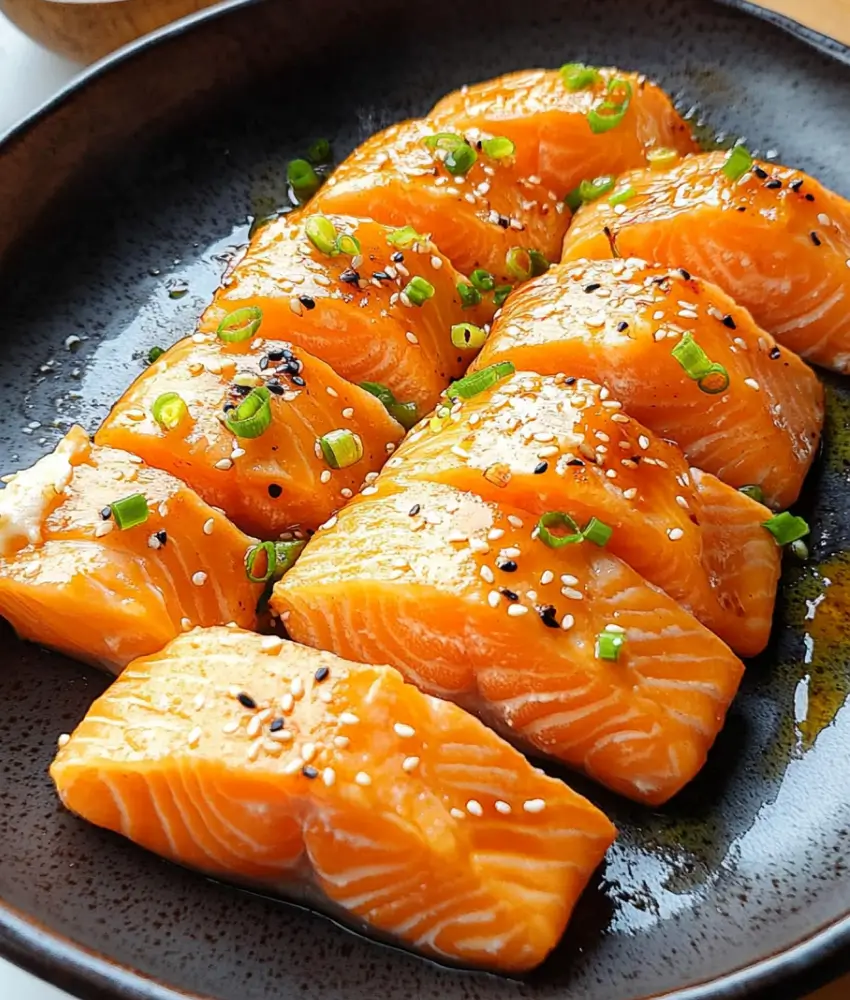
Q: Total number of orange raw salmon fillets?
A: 10